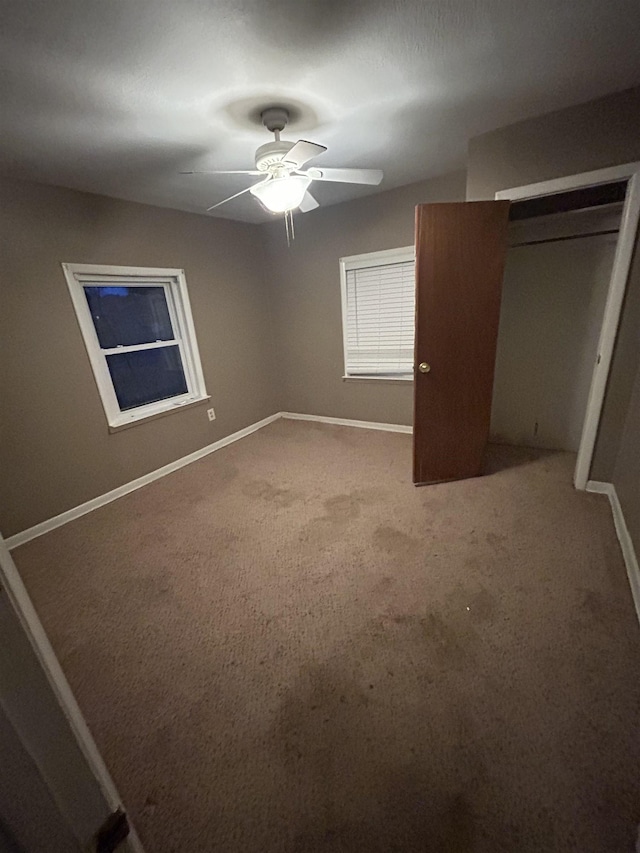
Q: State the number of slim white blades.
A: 5